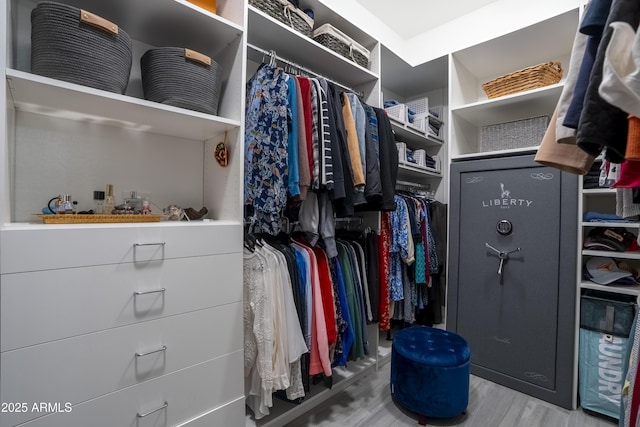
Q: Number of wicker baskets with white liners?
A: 2